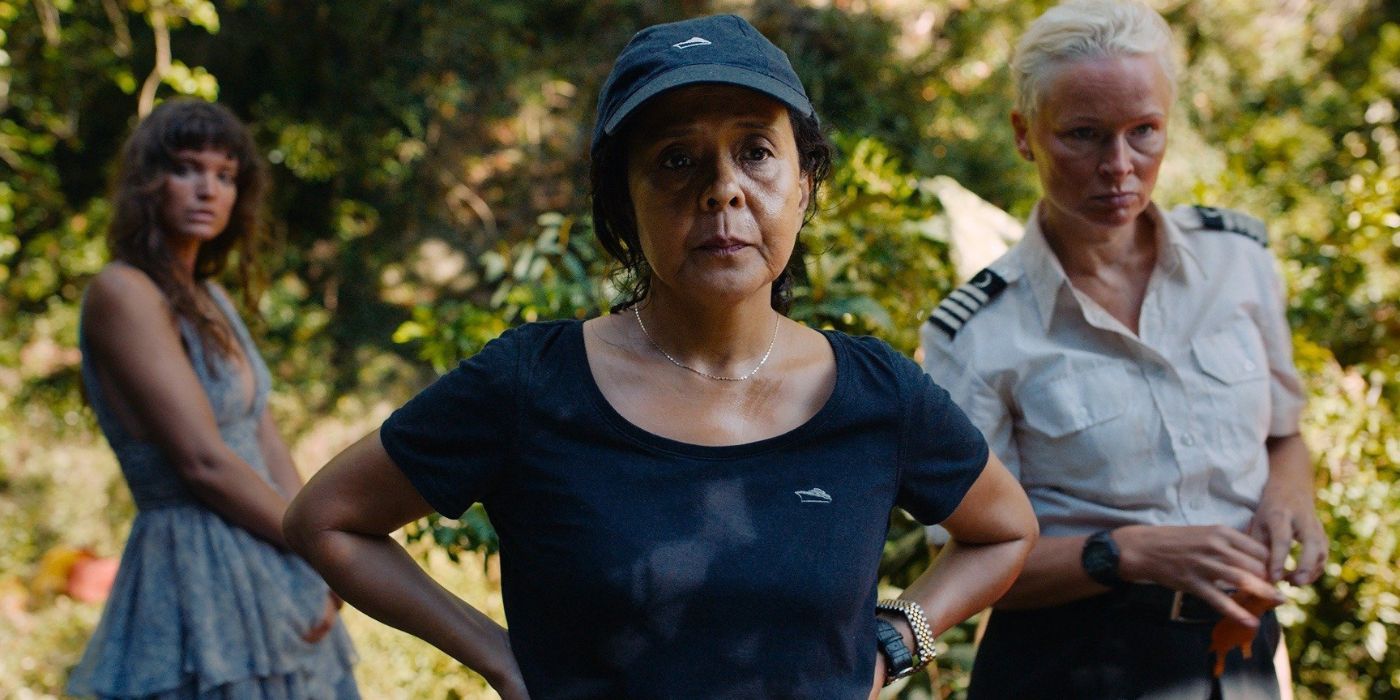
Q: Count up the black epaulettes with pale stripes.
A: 2